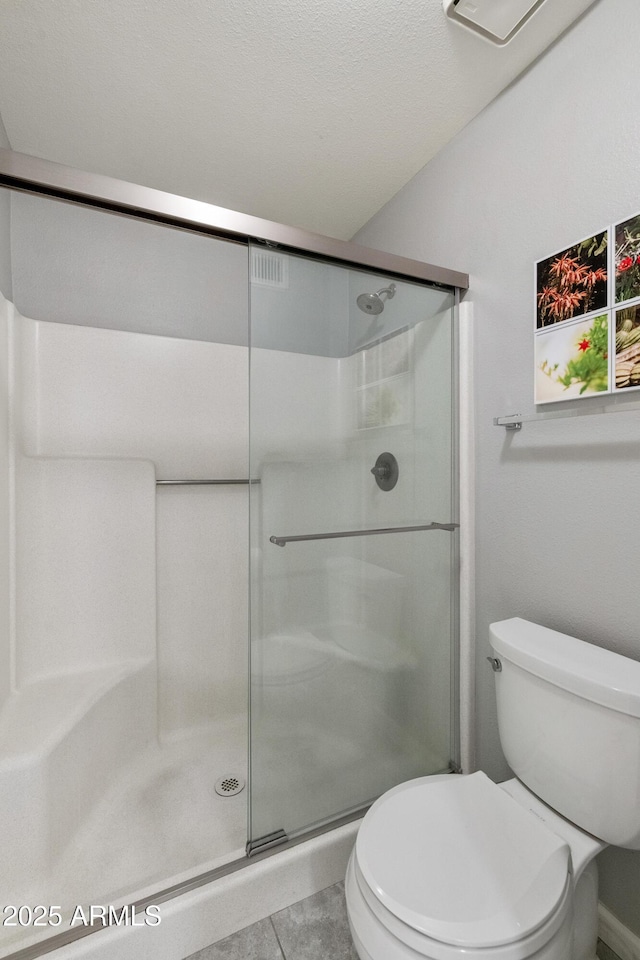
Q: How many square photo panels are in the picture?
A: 4